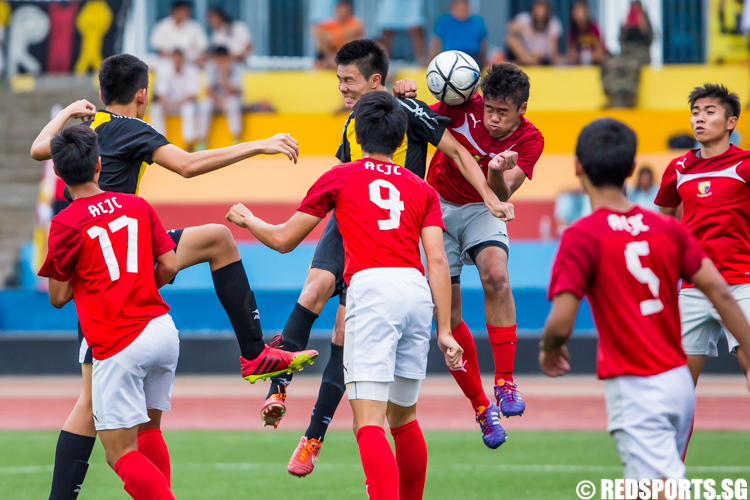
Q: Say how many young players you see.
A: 7